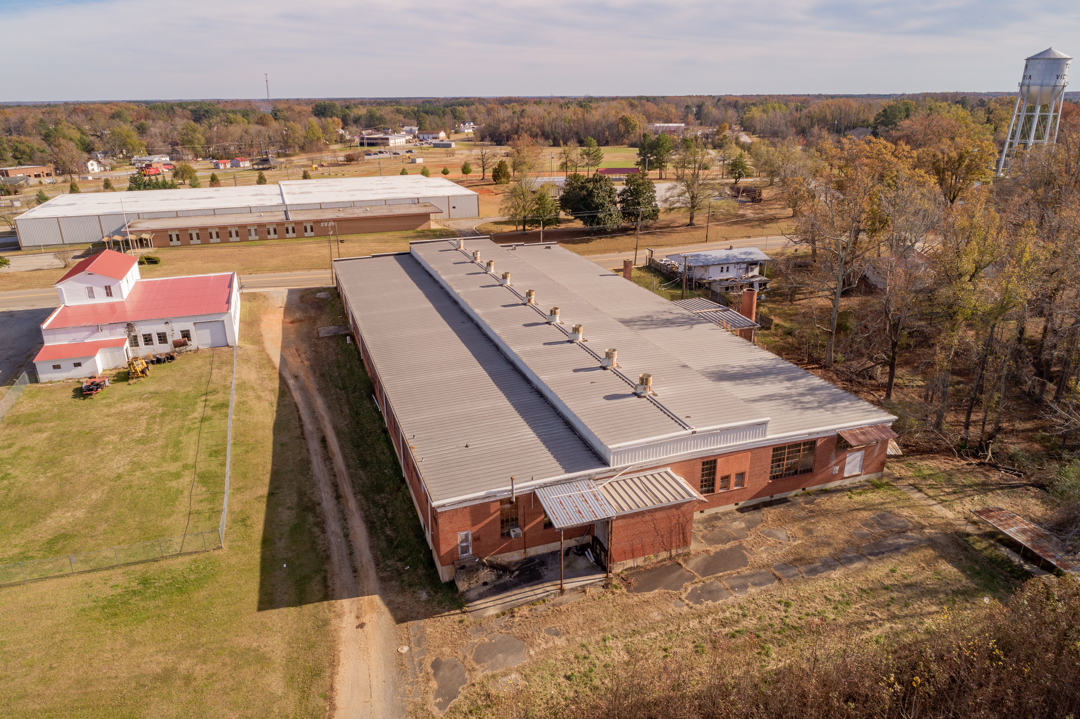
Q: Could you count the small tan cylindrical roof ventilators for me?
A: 9